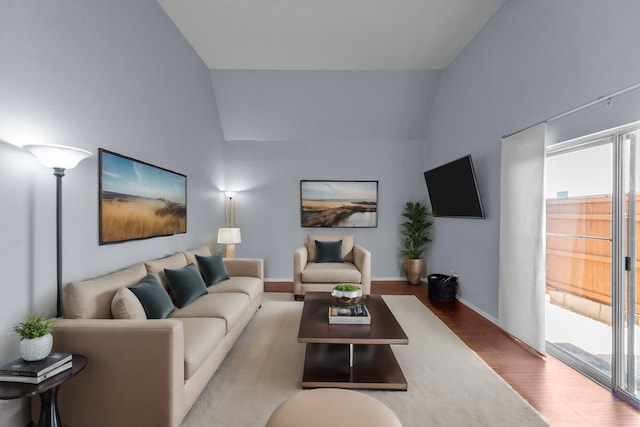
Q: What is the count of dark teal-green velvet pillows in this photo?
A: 4